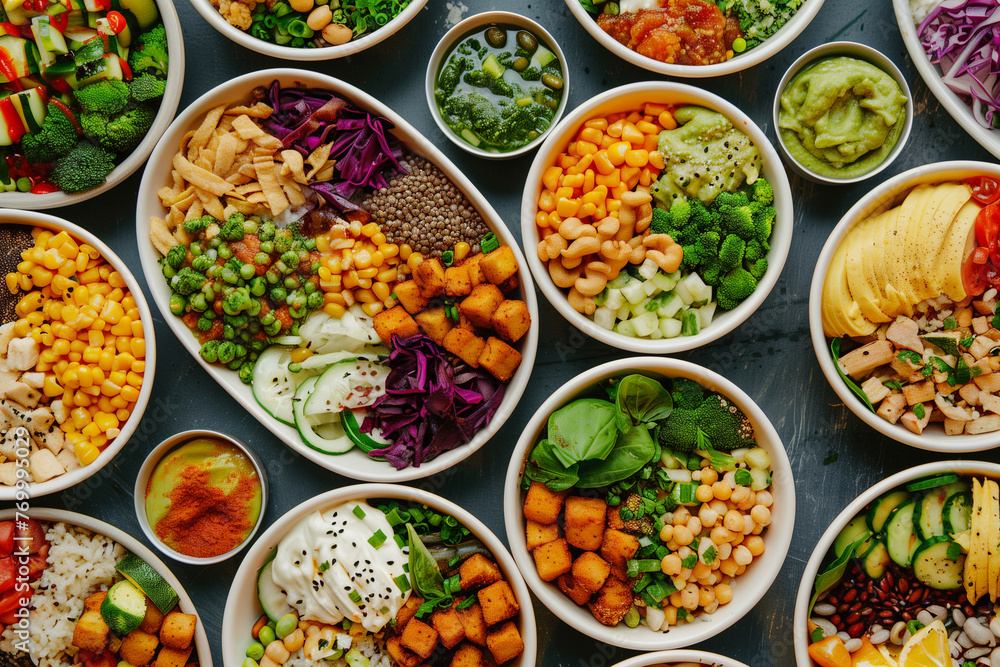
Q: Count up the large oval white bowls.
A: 1